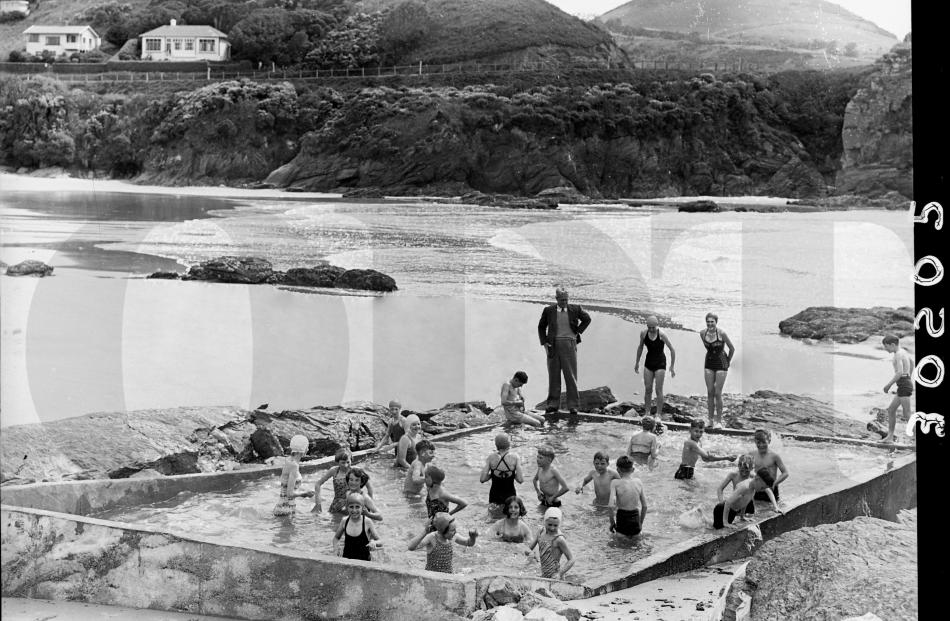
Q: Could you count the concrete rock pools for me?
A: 1